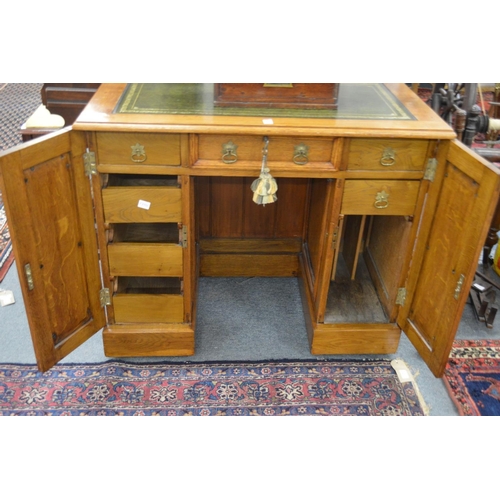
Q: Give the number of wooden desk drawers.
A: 7